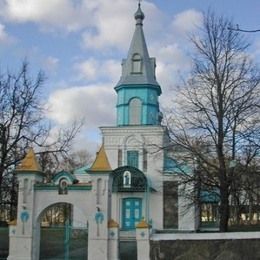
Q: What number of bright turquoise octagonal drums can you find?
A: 1